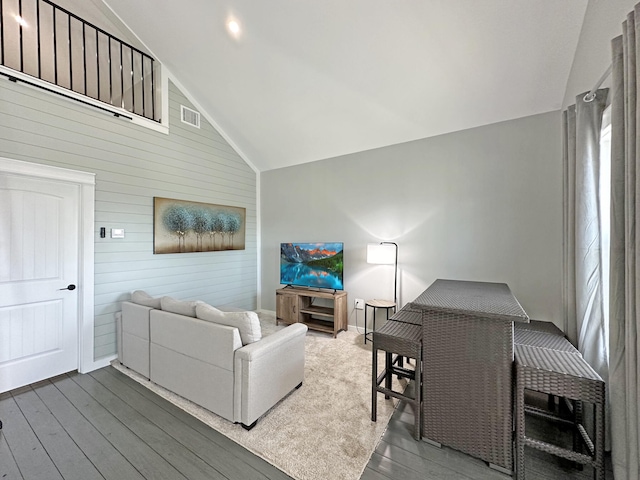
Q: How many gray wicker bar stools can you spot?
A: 6